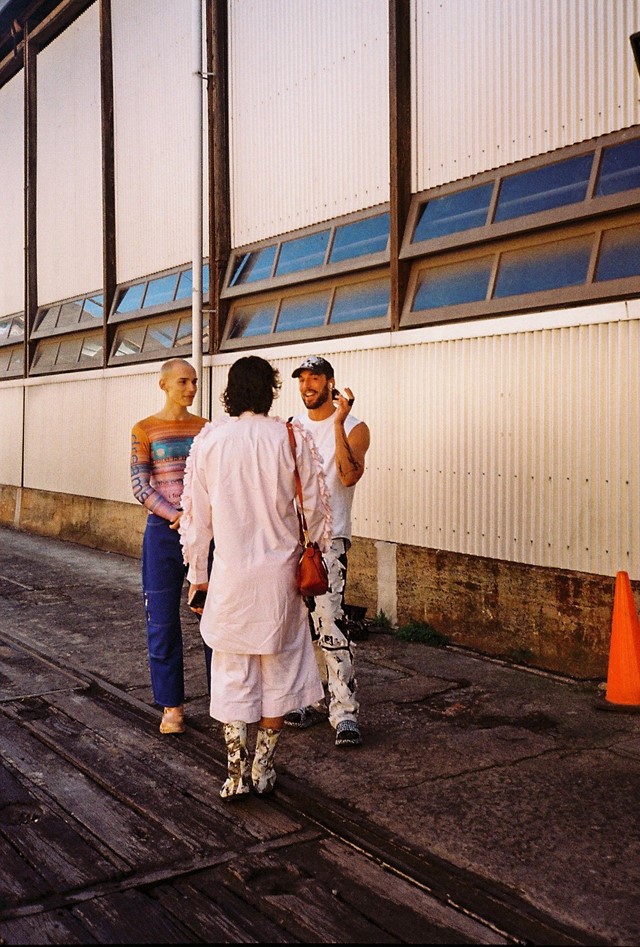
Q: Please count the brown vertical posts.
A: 4